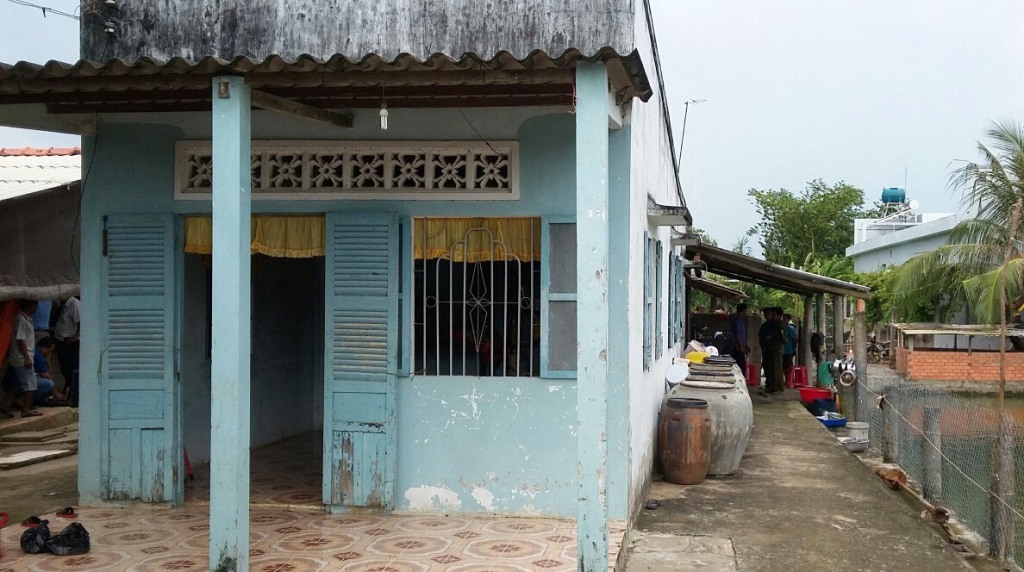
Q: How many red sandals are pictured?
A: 2